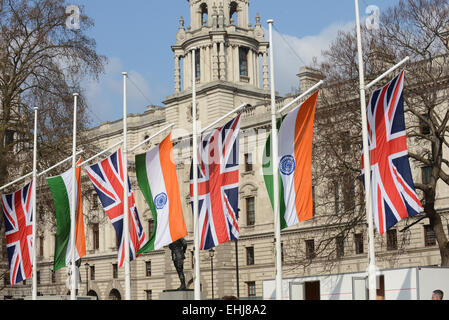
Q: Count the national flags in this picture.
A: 7